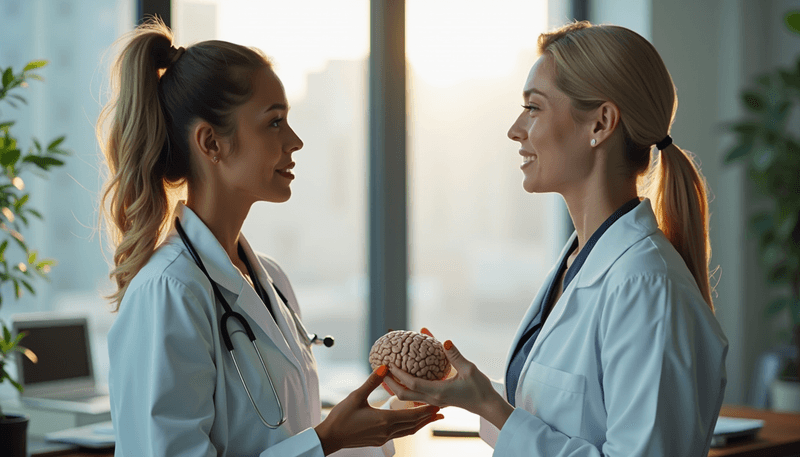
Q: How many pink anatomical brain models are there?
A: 1